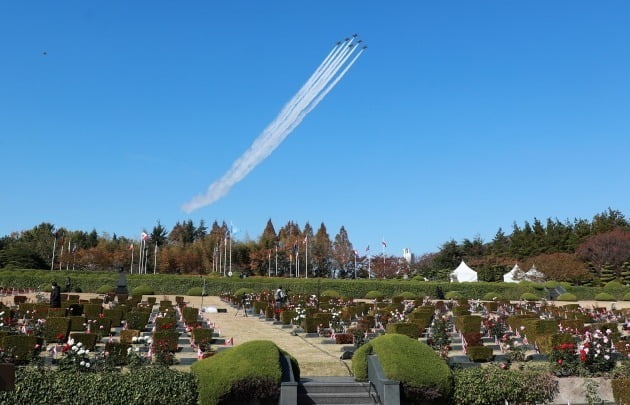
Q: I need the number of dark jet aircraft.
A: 6